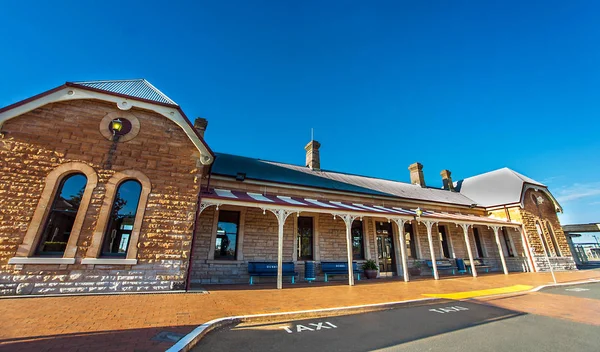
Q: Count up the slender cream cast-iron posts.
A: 6